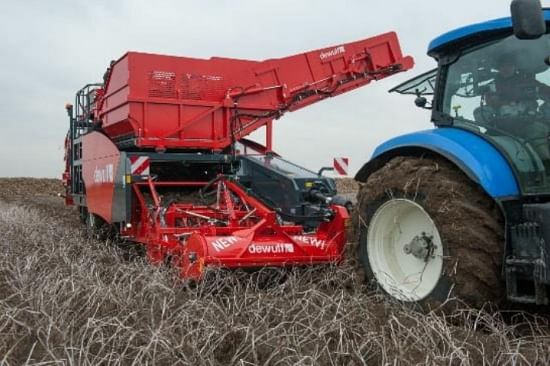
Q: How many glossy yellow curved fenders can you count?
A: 0